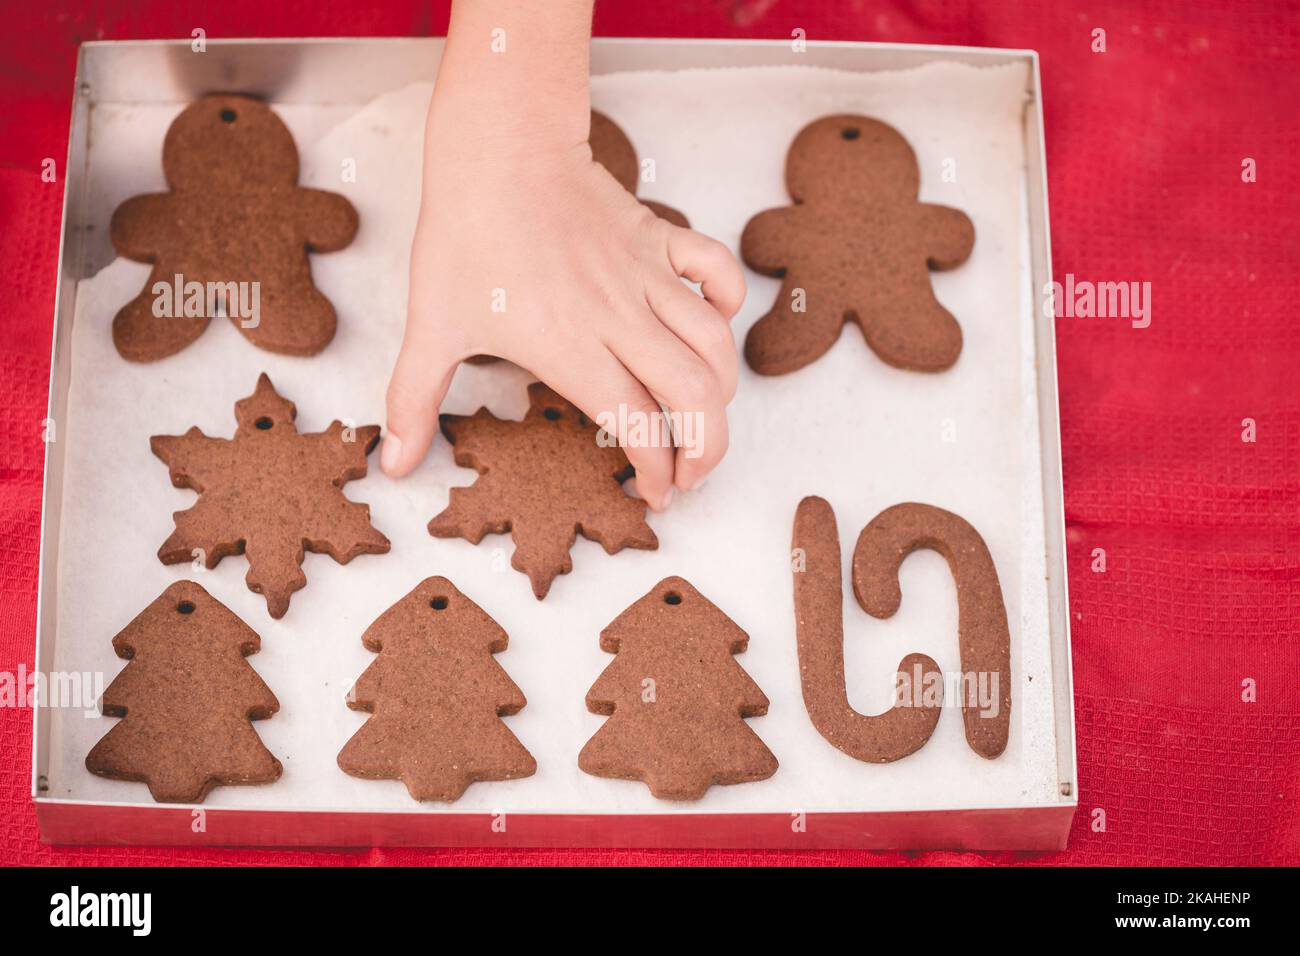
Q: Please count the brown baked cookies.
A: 10